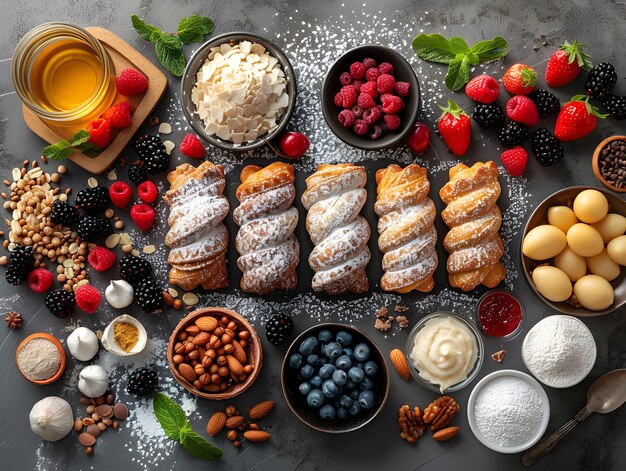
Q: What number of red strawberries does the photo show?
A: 4